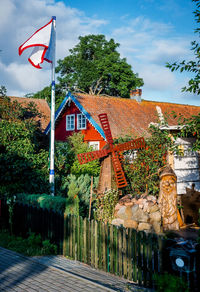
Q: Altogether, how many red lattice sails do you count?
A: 4